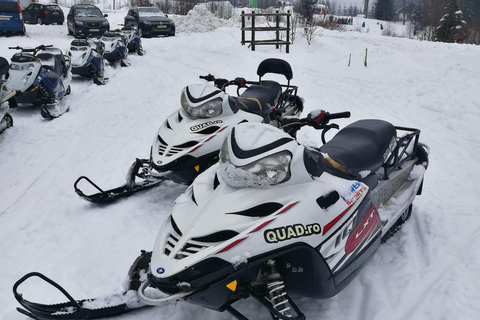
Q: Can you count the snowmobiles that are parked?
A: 7